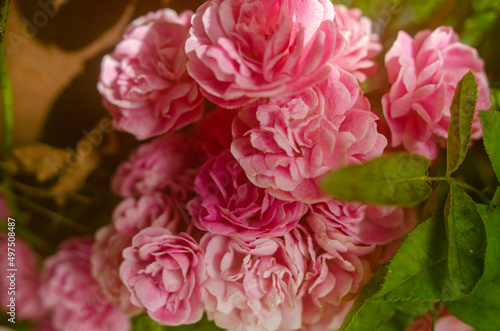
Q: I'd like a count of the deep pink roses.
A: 1